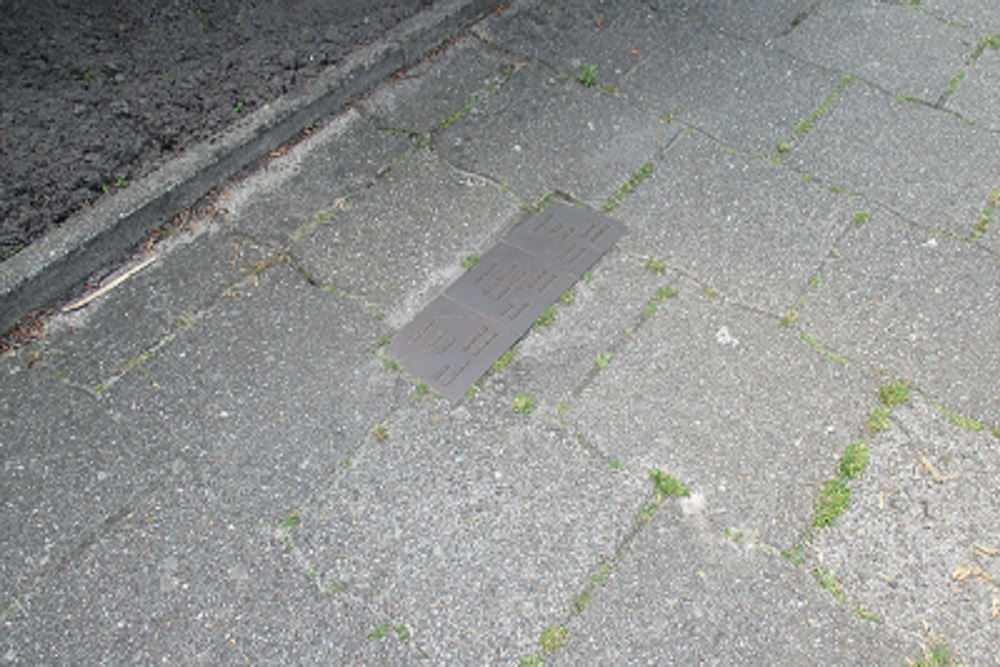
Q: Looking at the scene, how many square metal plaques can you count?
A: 3